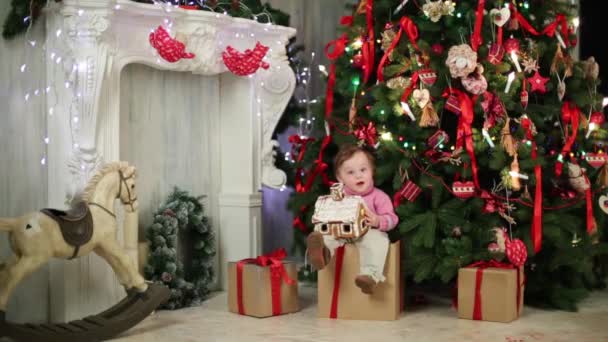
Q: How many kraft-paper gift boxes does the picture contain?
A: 3